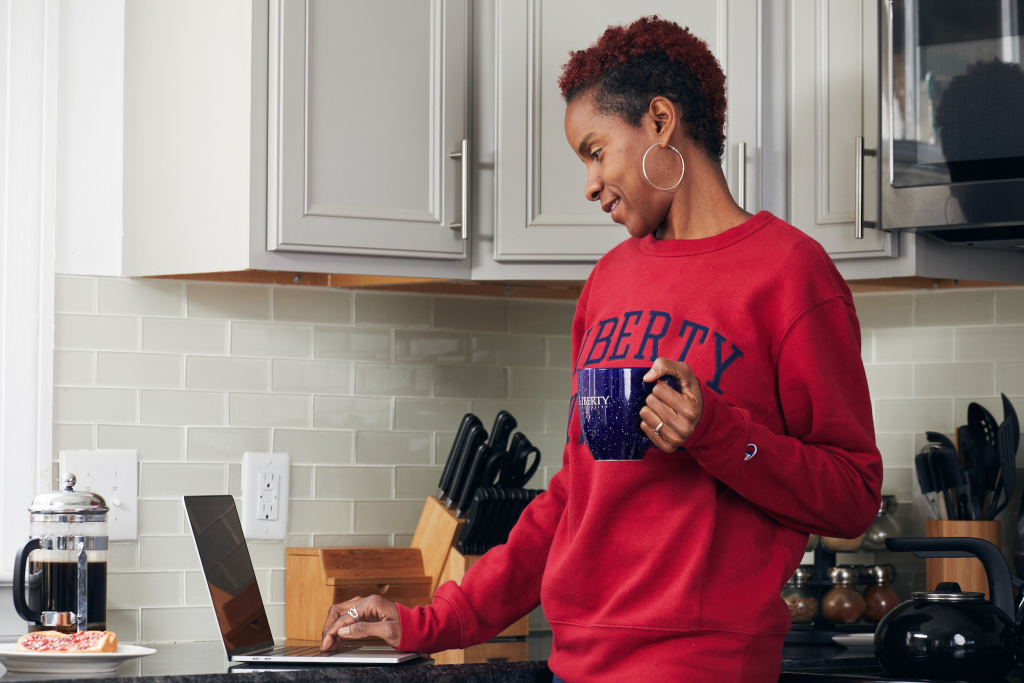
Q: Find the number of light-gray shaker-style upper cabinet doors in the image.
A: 3